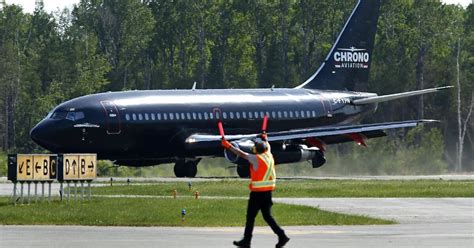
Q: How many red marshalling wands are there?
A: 2